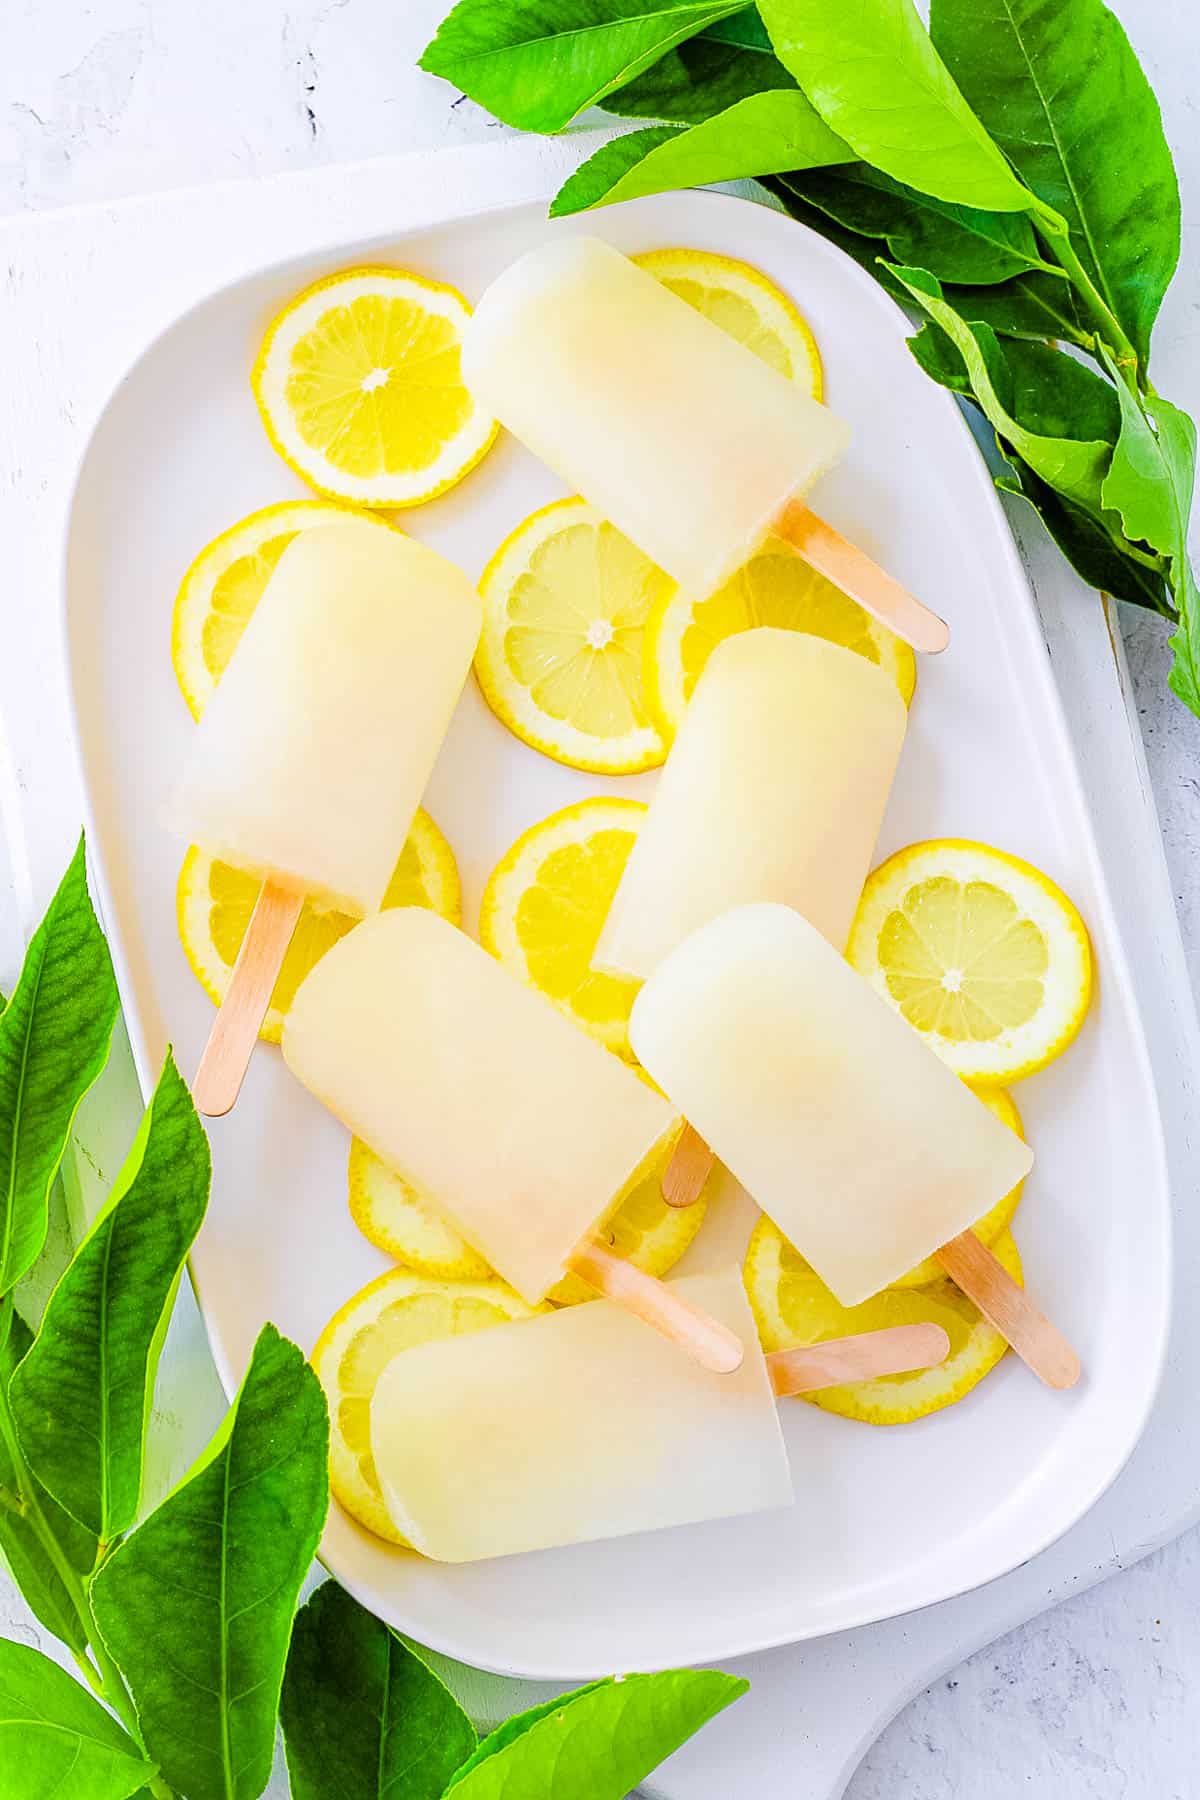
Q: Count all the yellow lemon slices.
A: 13